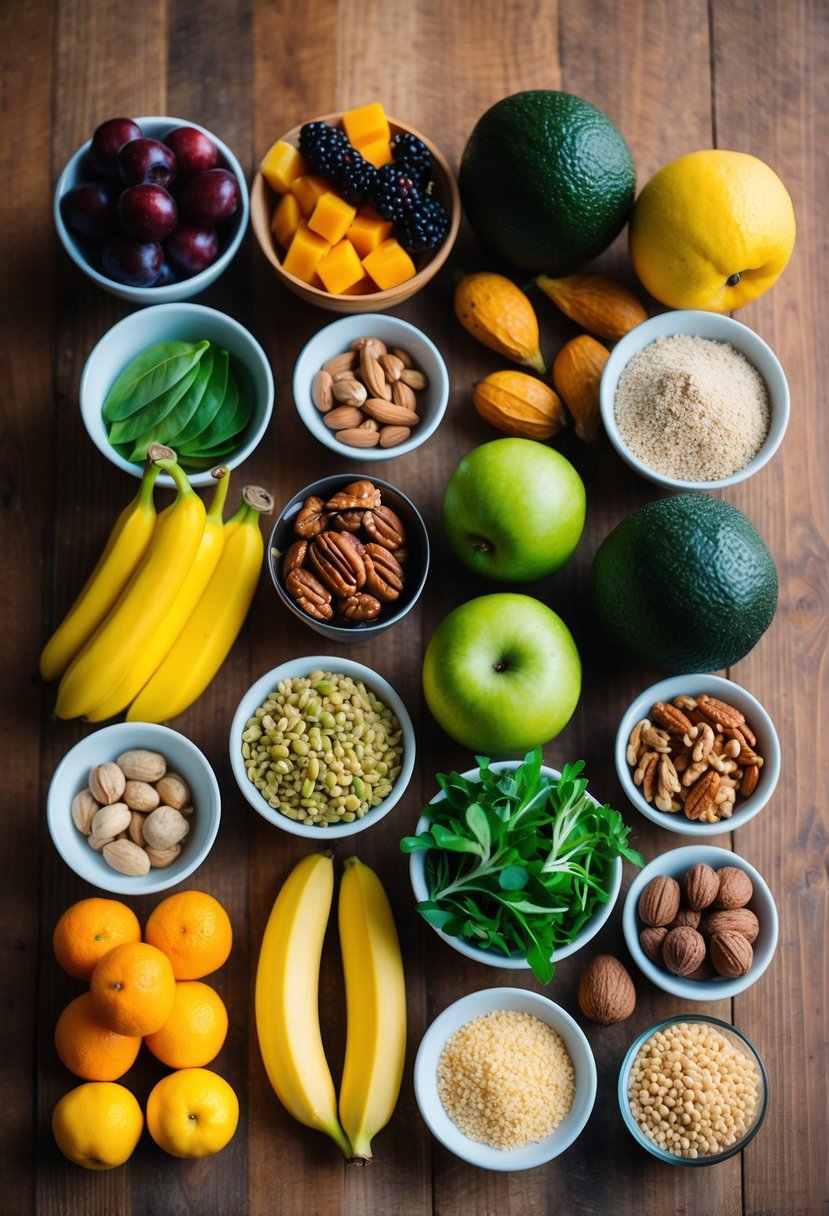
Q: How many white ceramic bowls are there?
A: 10